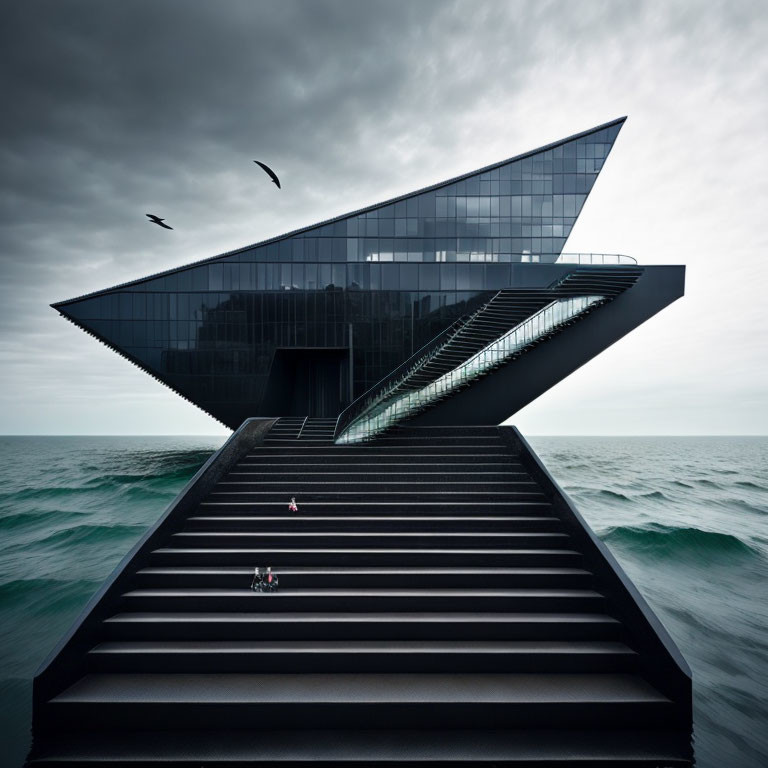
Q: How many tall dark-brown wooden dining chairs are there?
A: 0